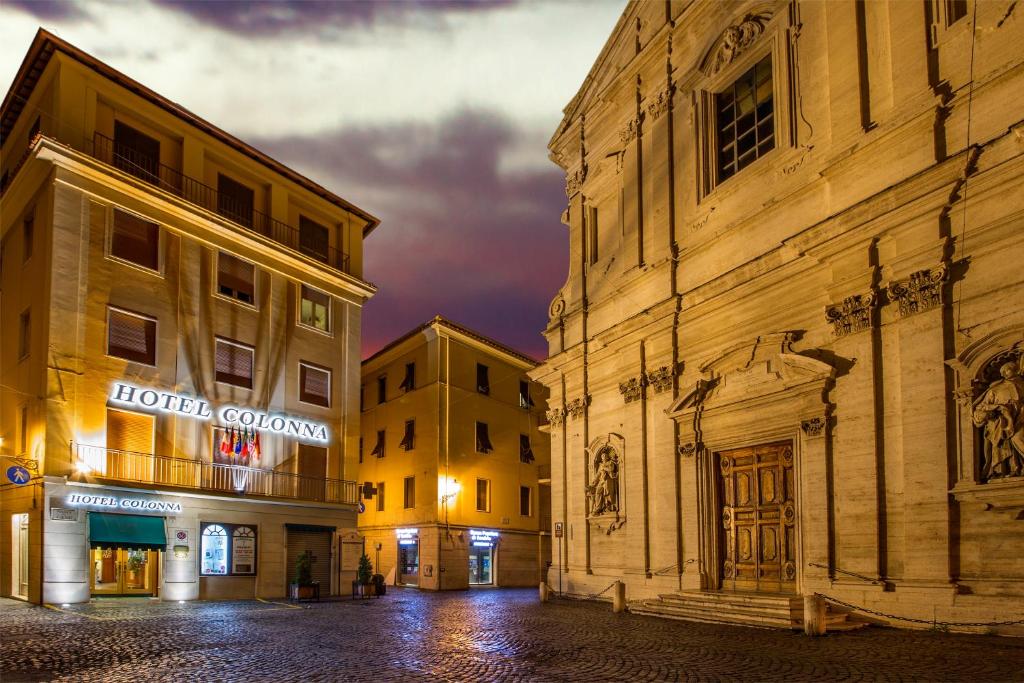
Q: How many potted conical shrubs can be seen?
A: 2